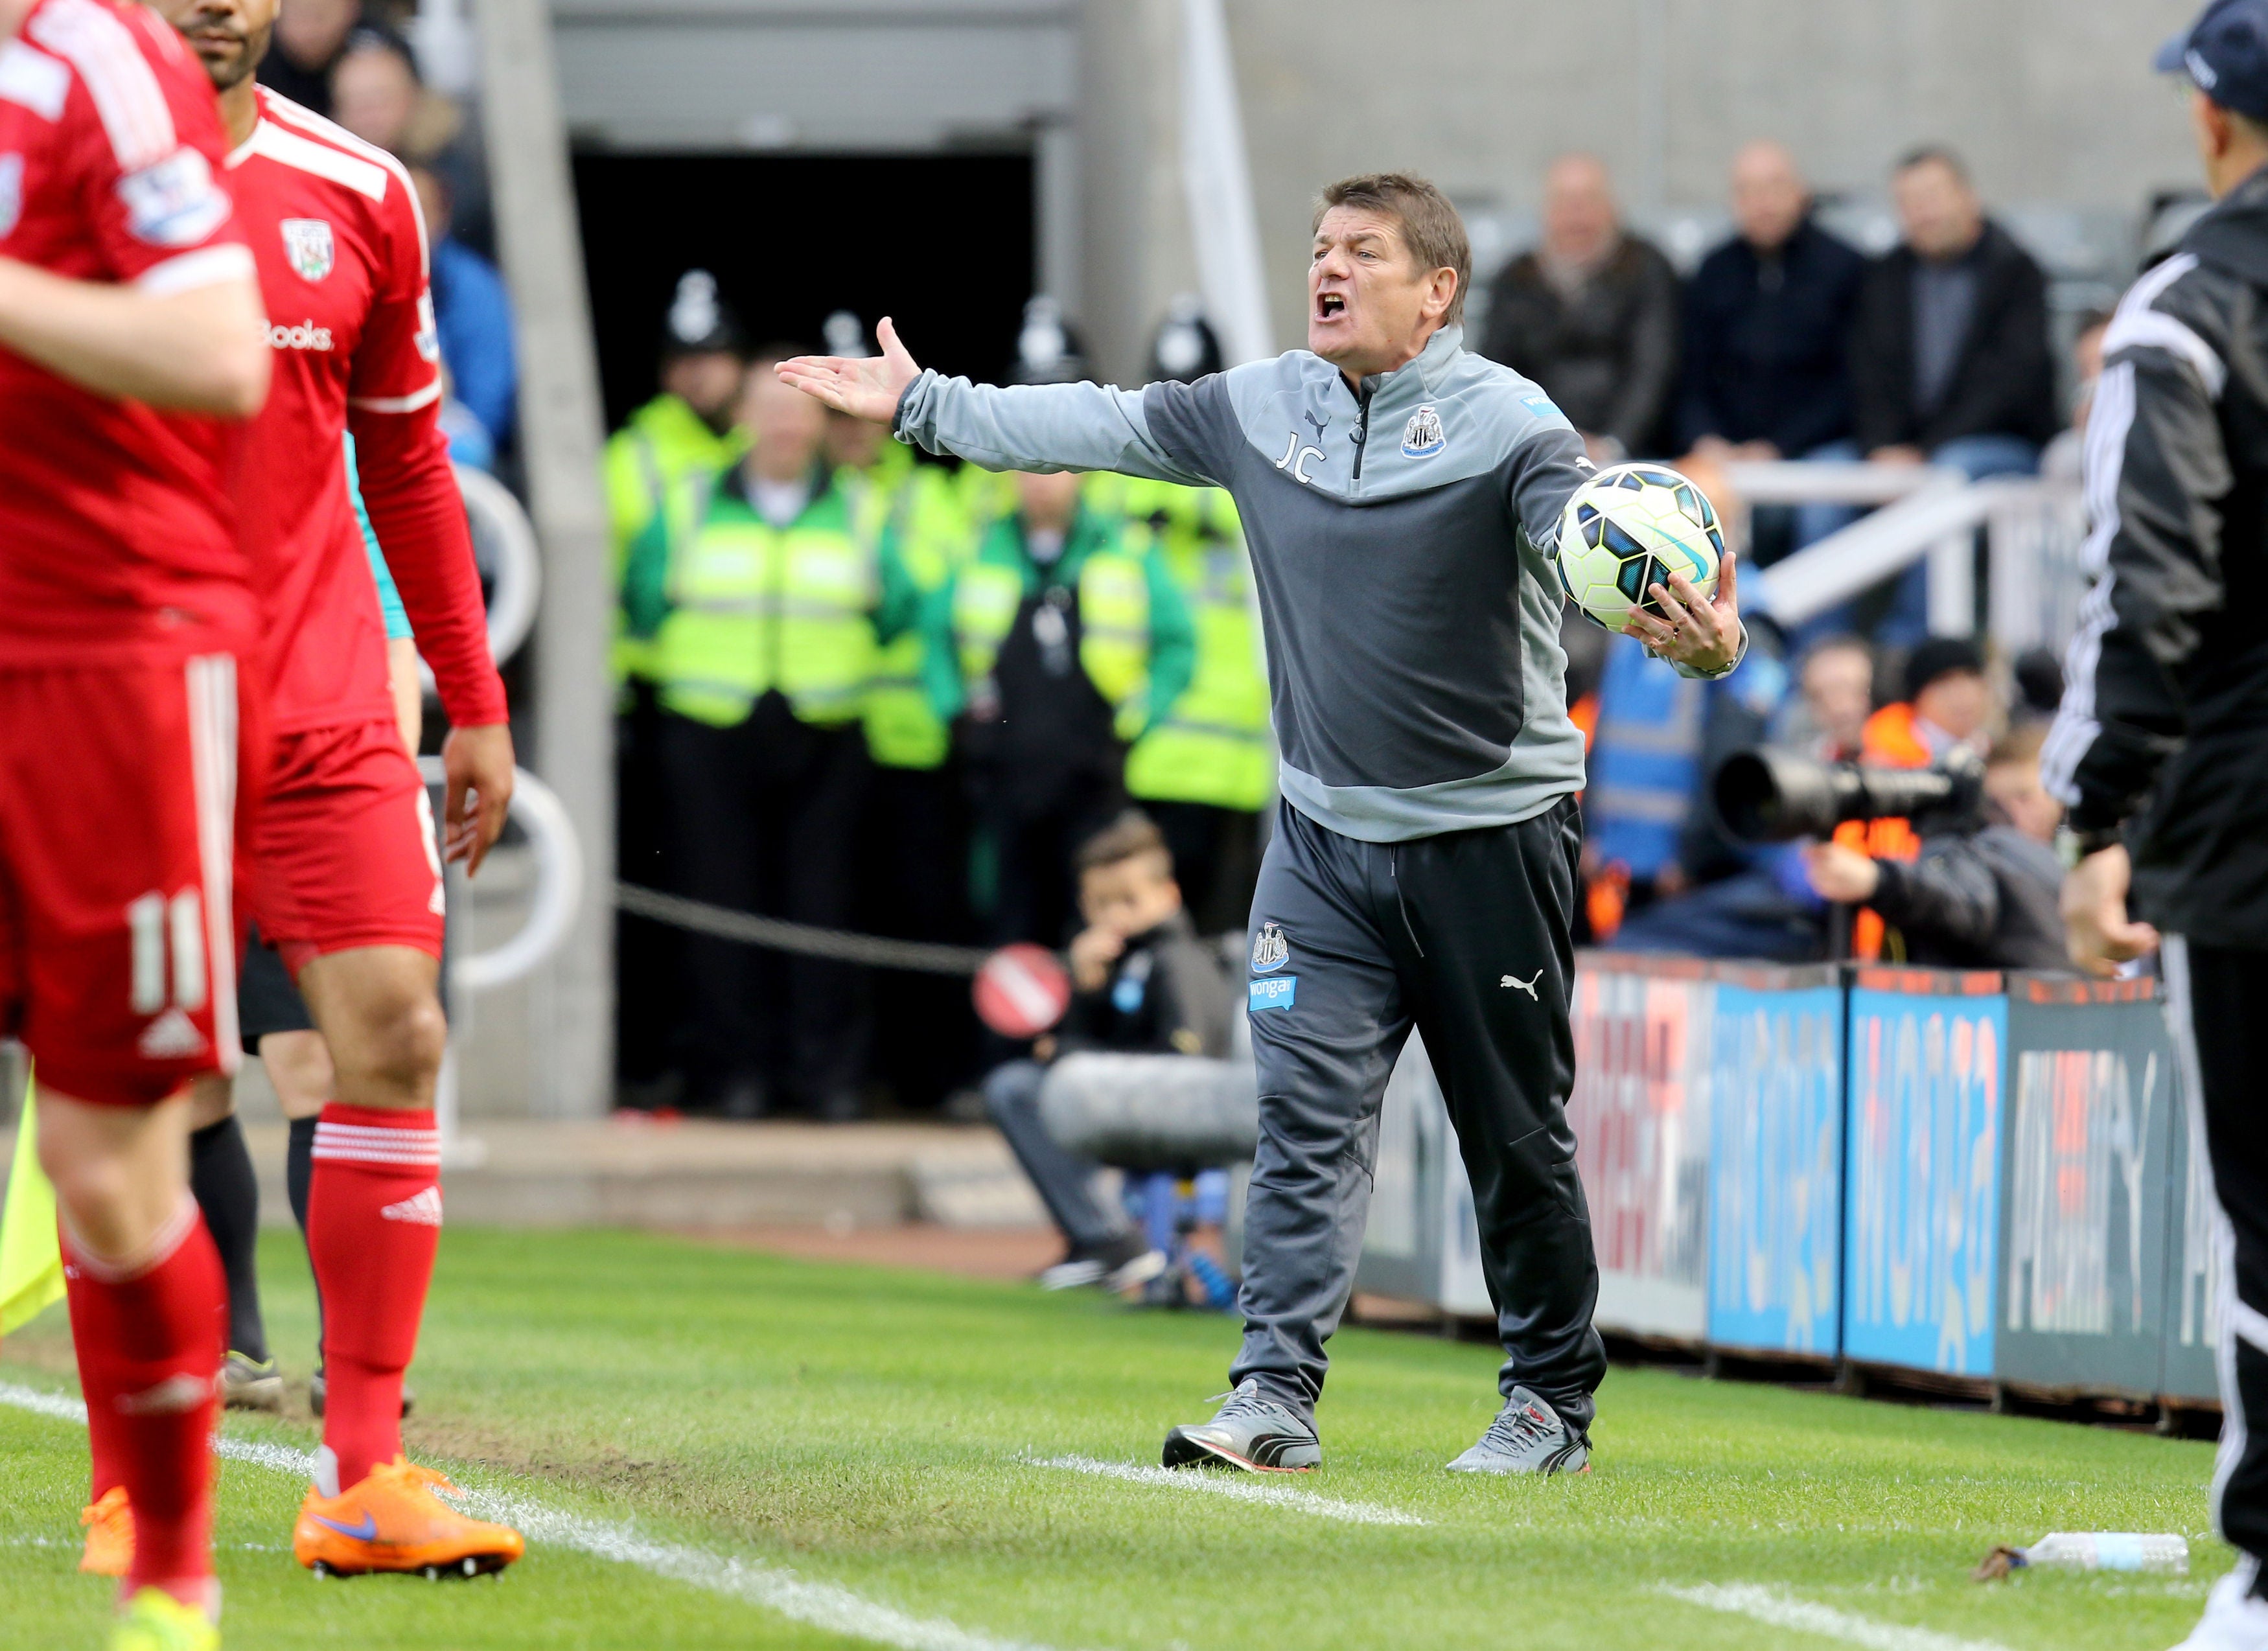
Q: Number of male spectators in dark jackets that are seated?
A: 3